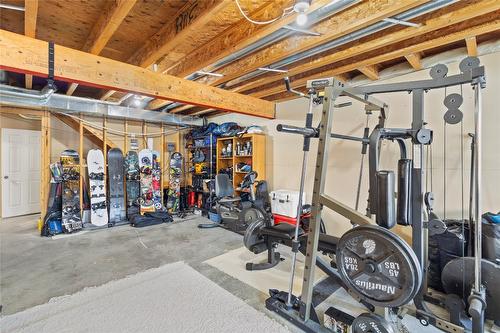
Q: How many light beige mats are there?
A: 2